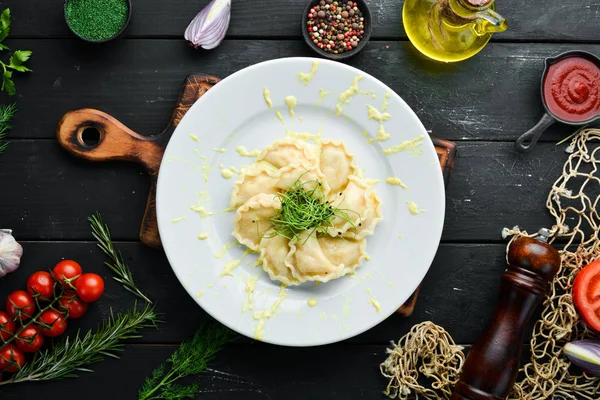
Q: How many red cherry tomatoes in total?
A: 9